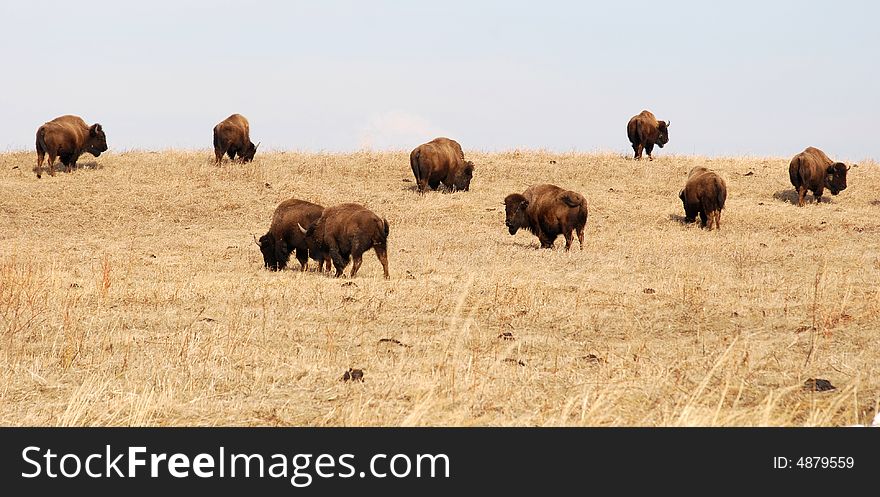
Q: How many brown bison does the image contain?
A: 9